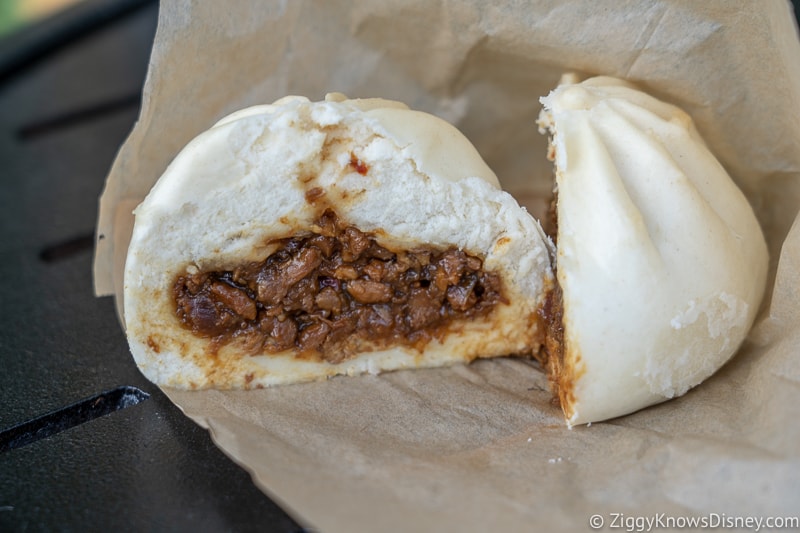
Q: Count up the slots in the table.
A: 3